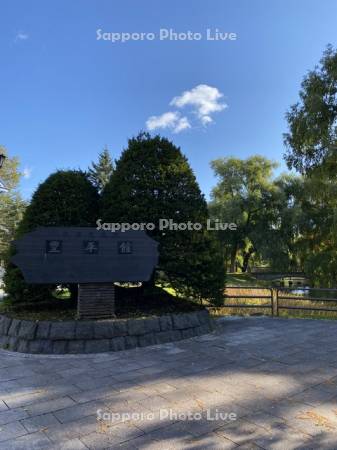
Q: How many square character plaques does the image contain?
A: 3